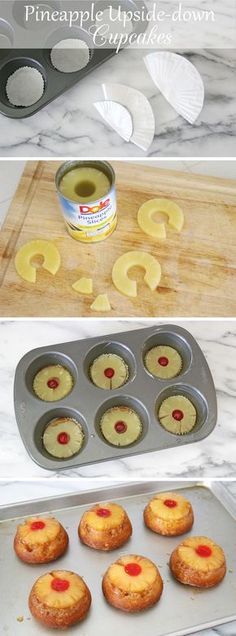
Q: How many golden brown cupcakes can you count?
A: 6